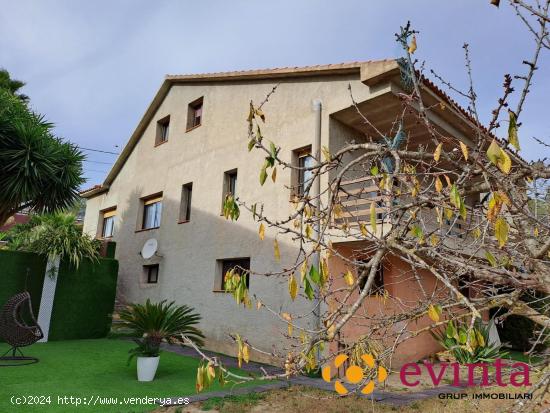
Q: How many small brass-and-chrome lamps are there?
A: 0